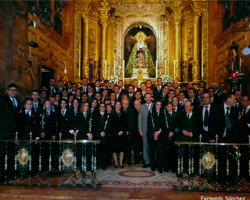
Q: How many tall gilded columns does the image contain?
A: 4